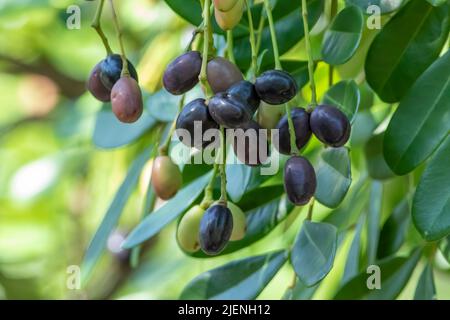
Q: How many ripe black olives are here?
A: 11